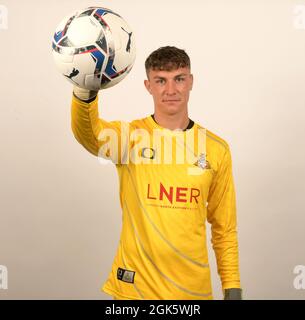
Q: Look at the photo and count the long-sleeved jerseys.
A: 1